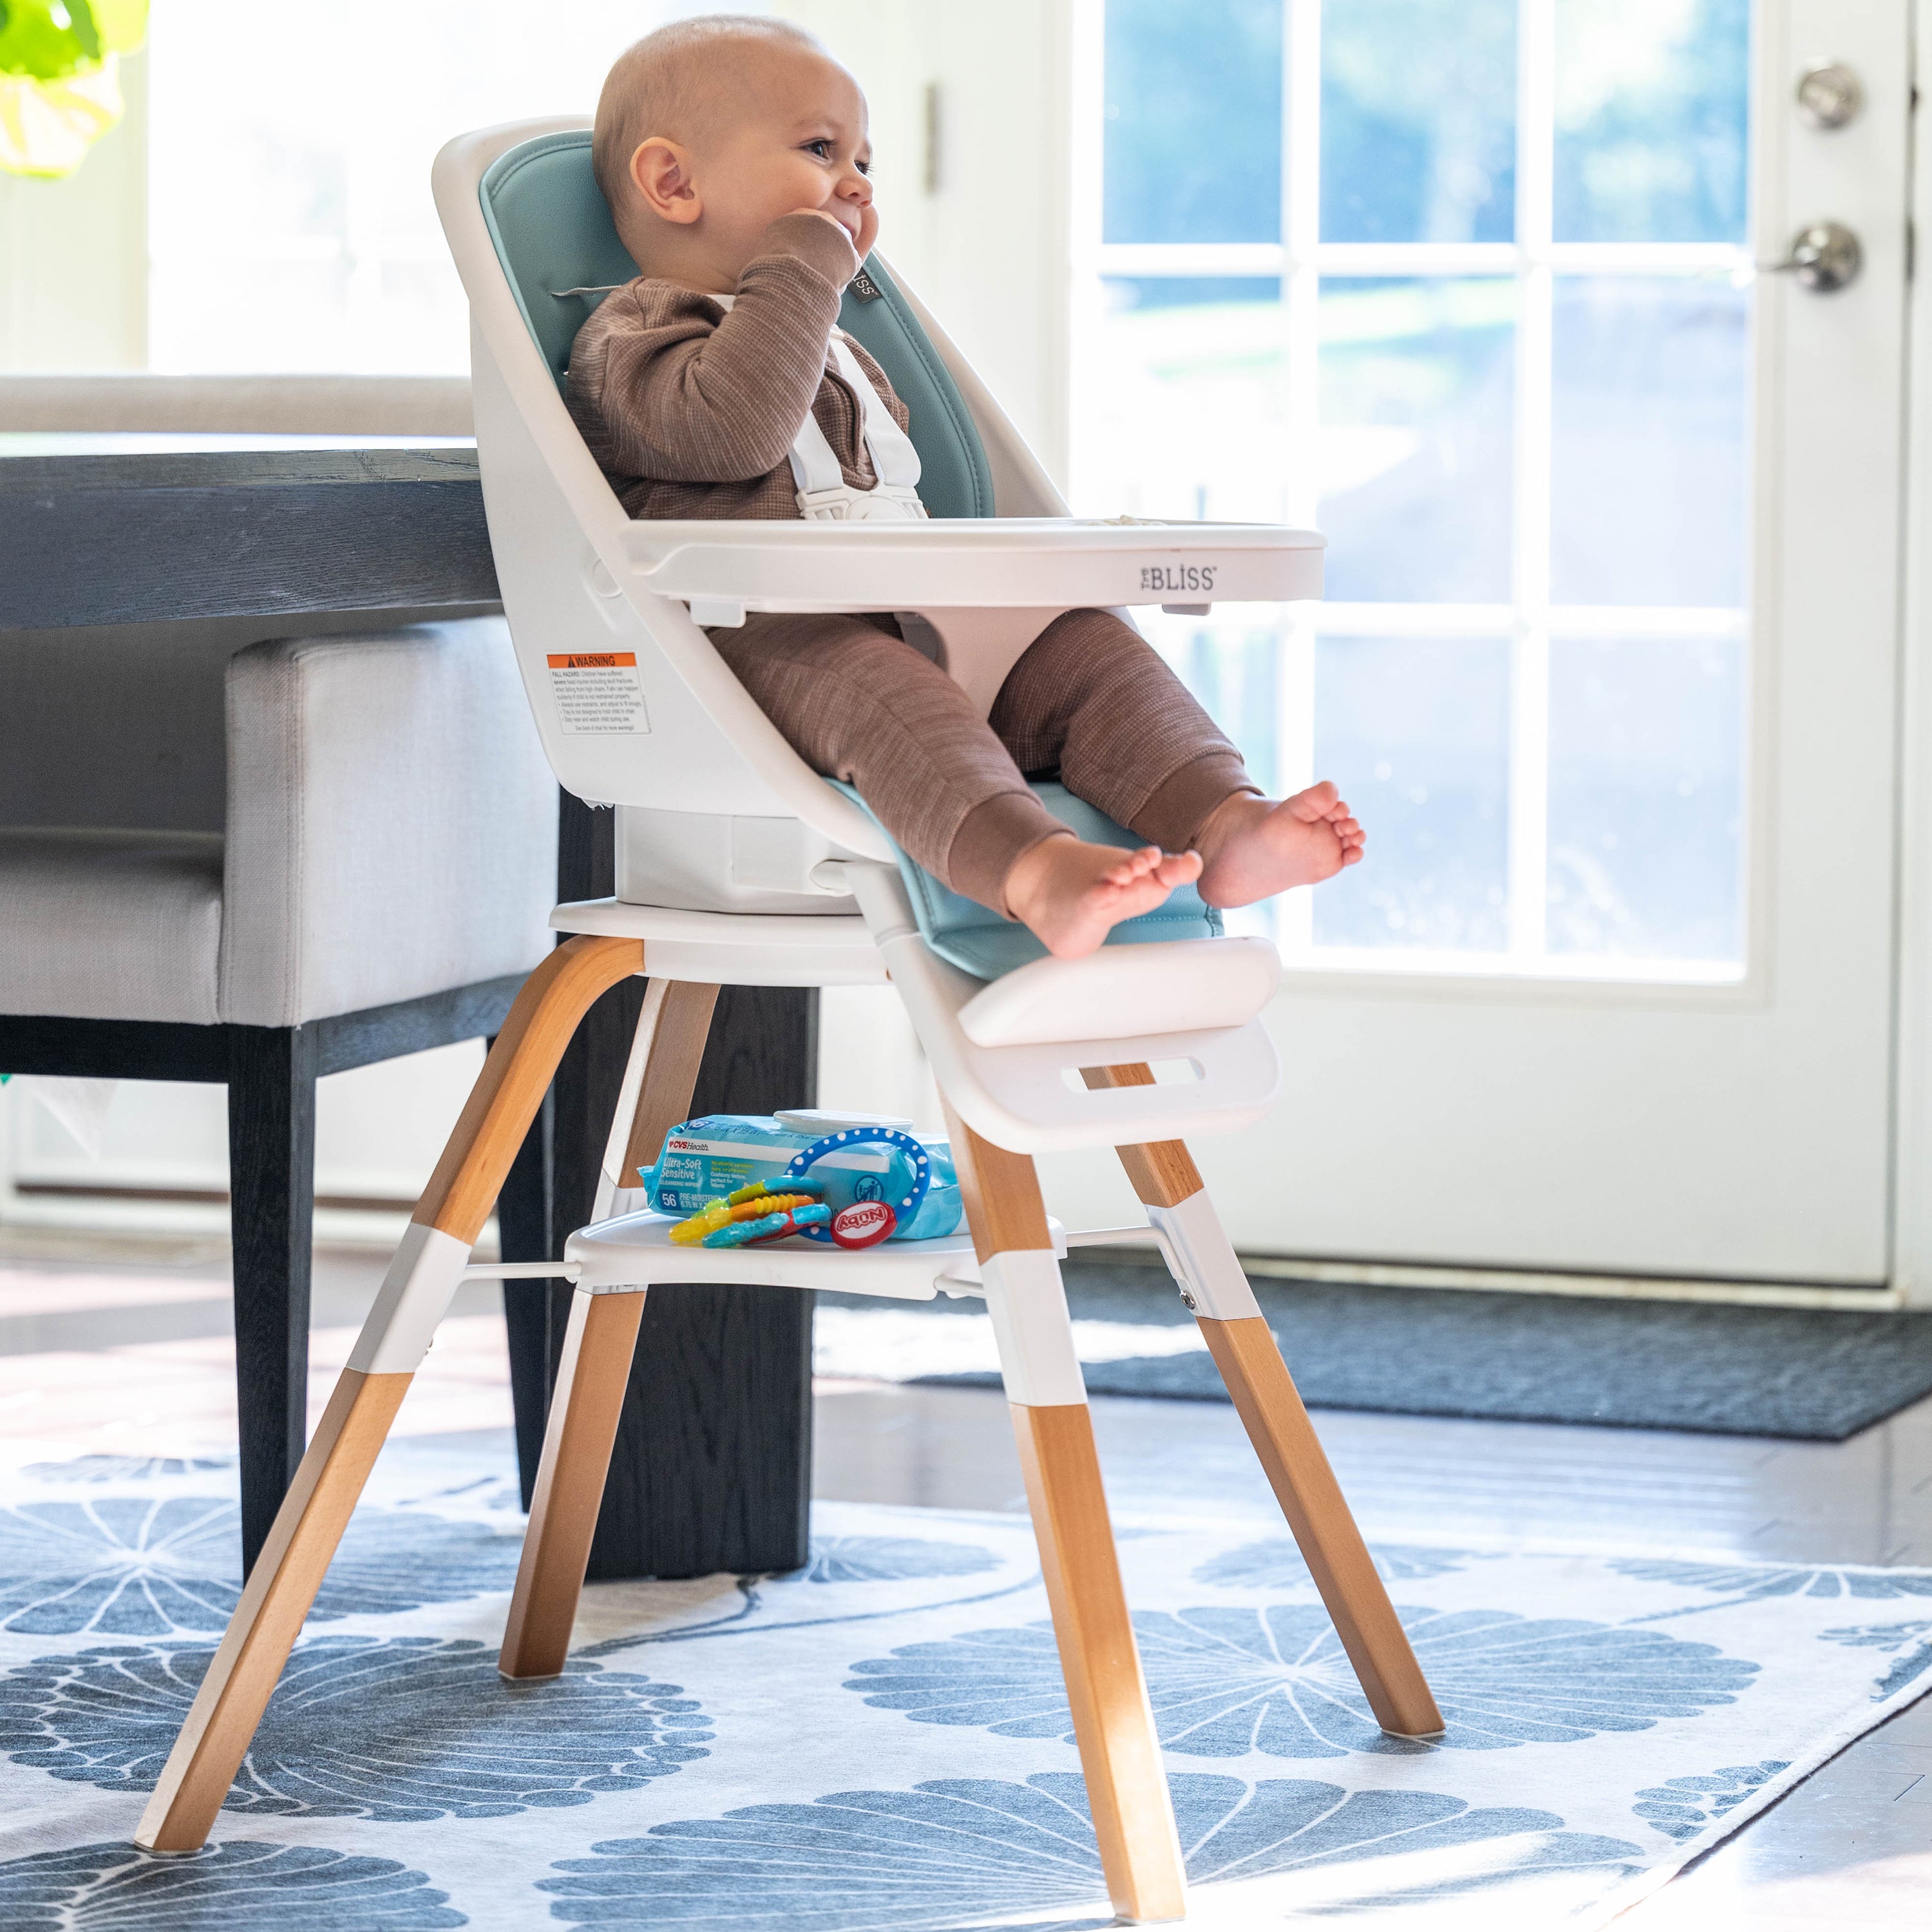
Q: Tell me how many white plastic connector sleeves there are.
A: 4